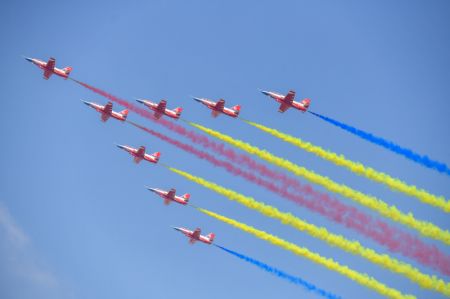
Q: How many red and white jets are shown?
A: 8